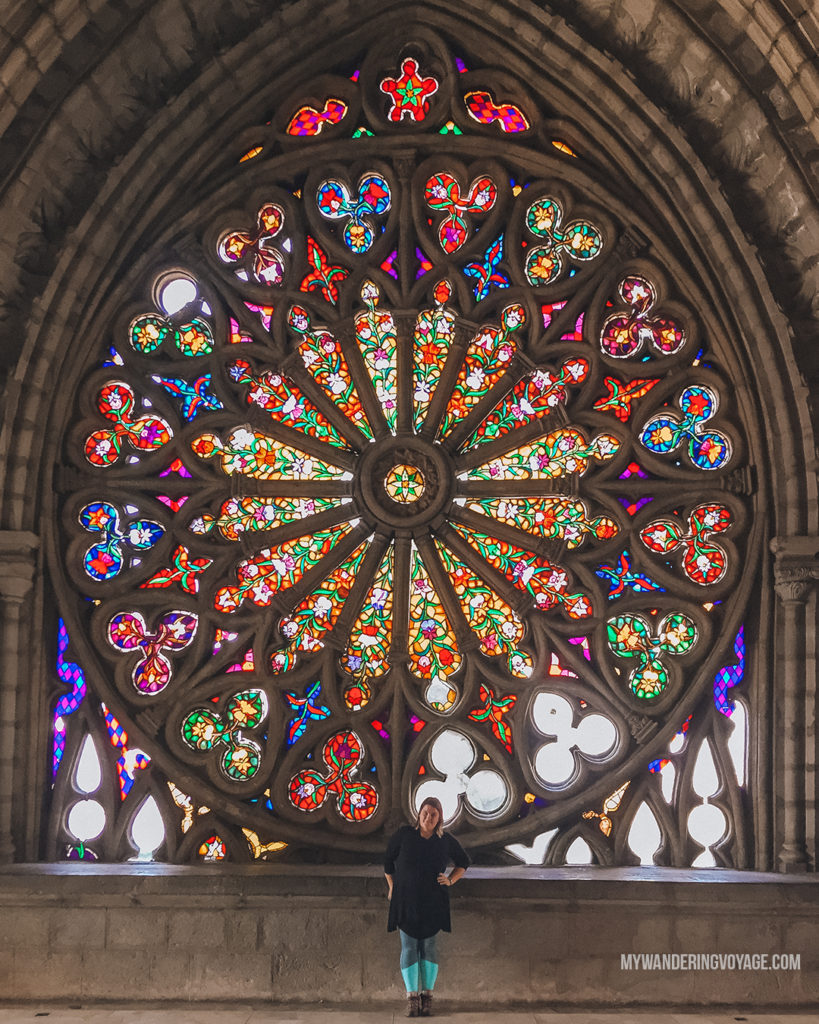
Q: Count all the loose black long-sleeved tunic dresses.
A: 1